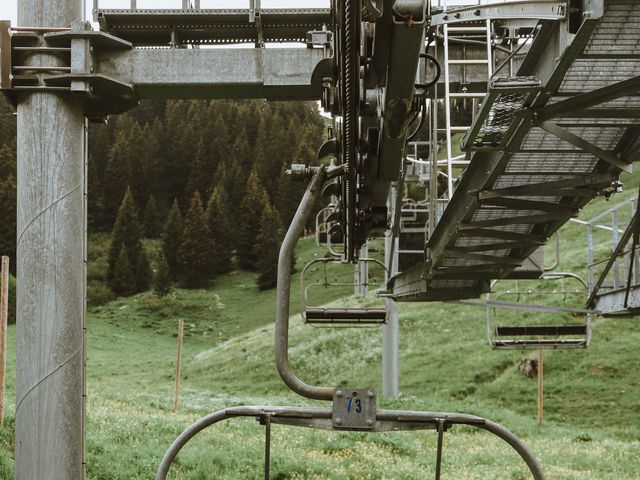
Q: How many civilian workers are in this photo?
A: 0